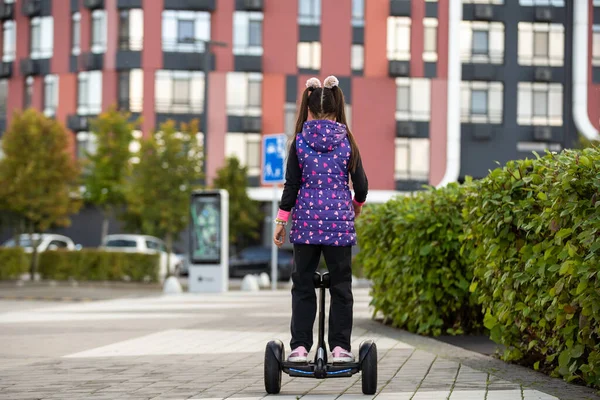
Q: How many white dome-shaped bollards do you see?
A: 3